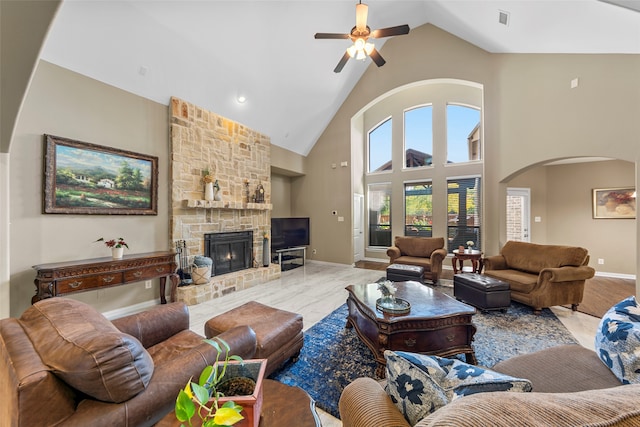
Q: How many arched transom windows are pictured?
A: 3